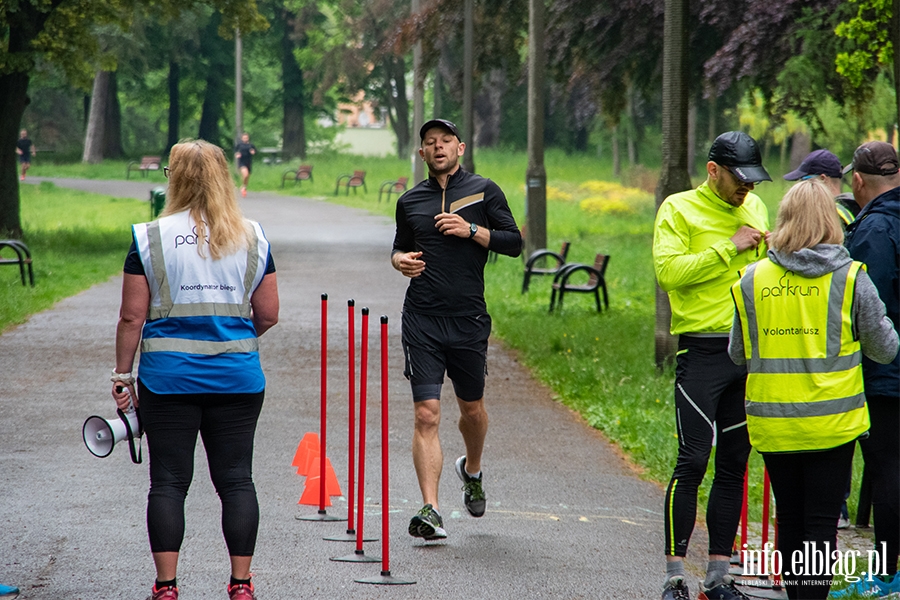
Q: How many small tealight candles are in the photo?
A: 0